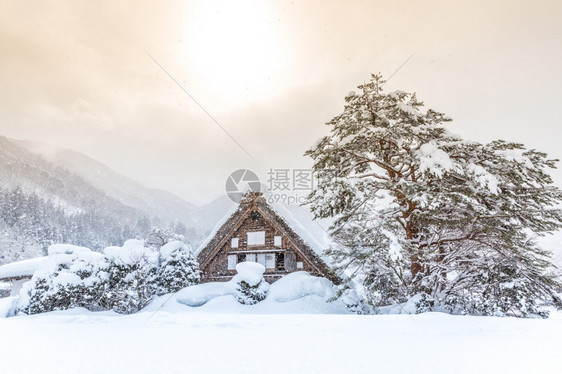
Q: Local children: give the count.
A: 0